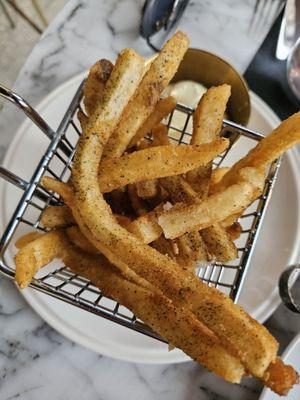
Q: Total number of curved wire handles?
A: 2